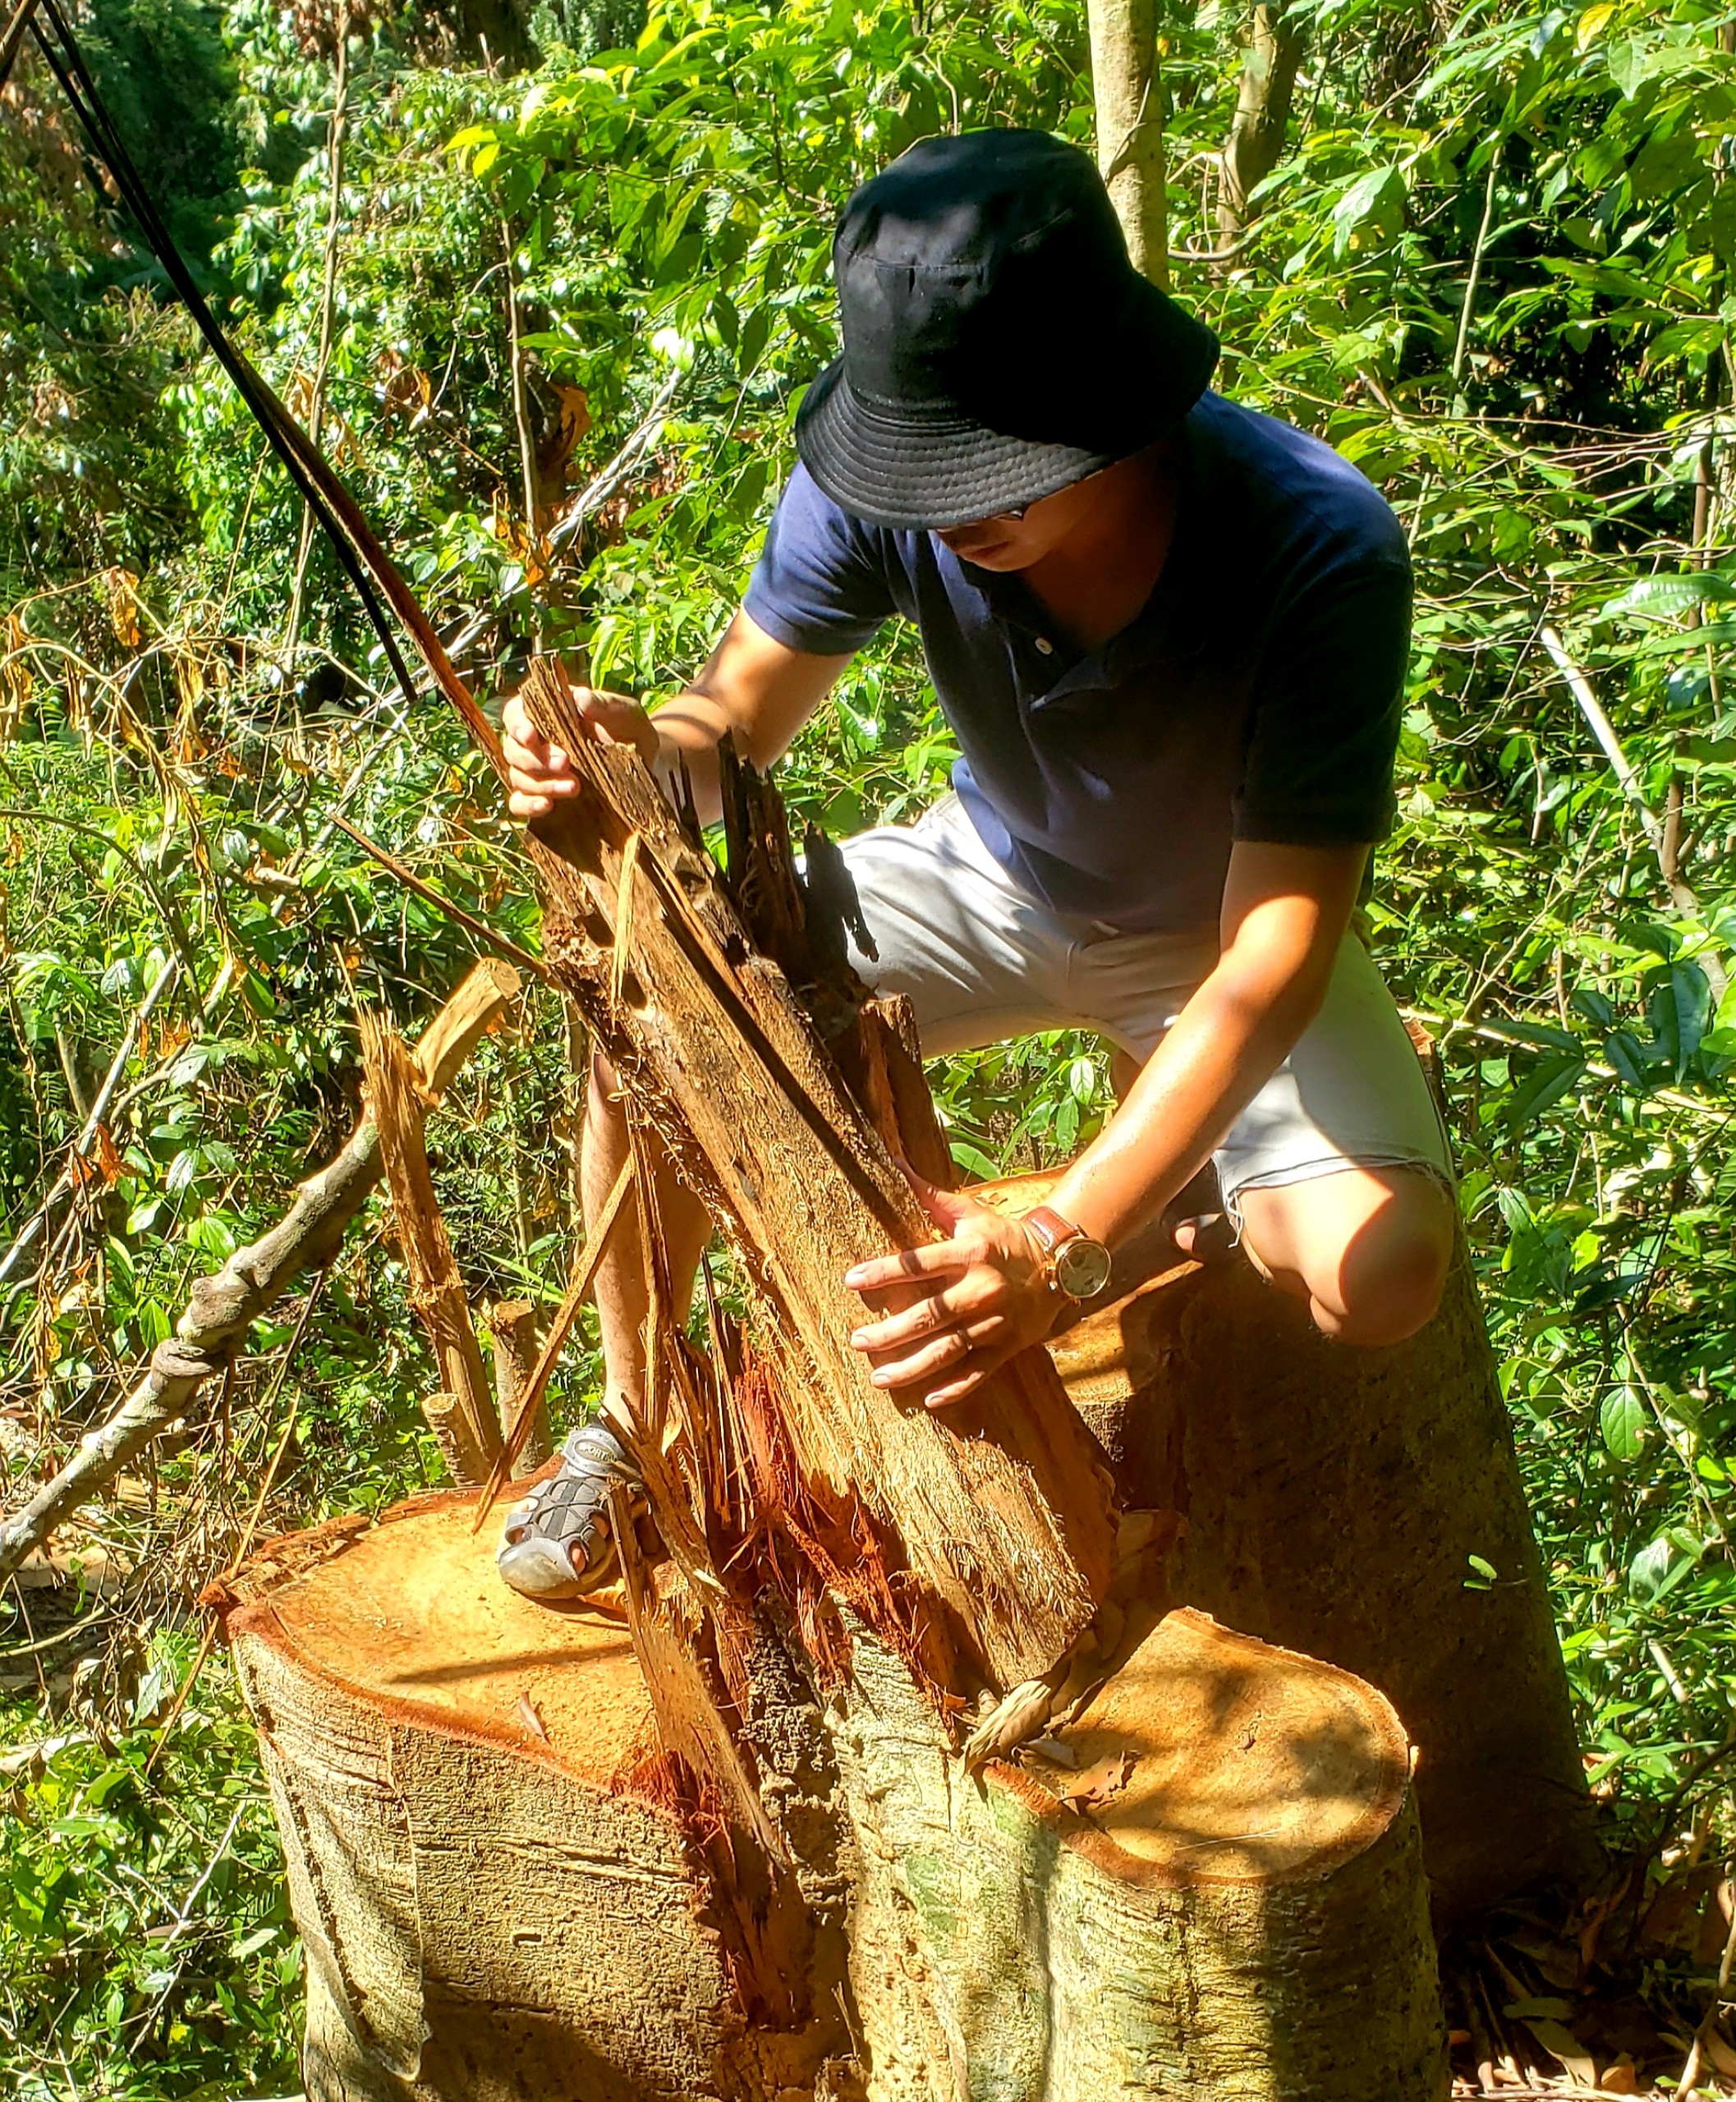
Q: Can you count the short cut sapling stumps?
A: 2